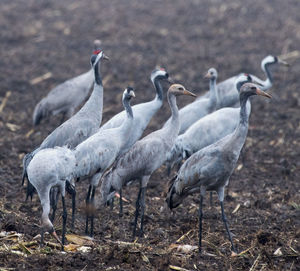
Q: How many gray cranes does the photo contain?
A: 10